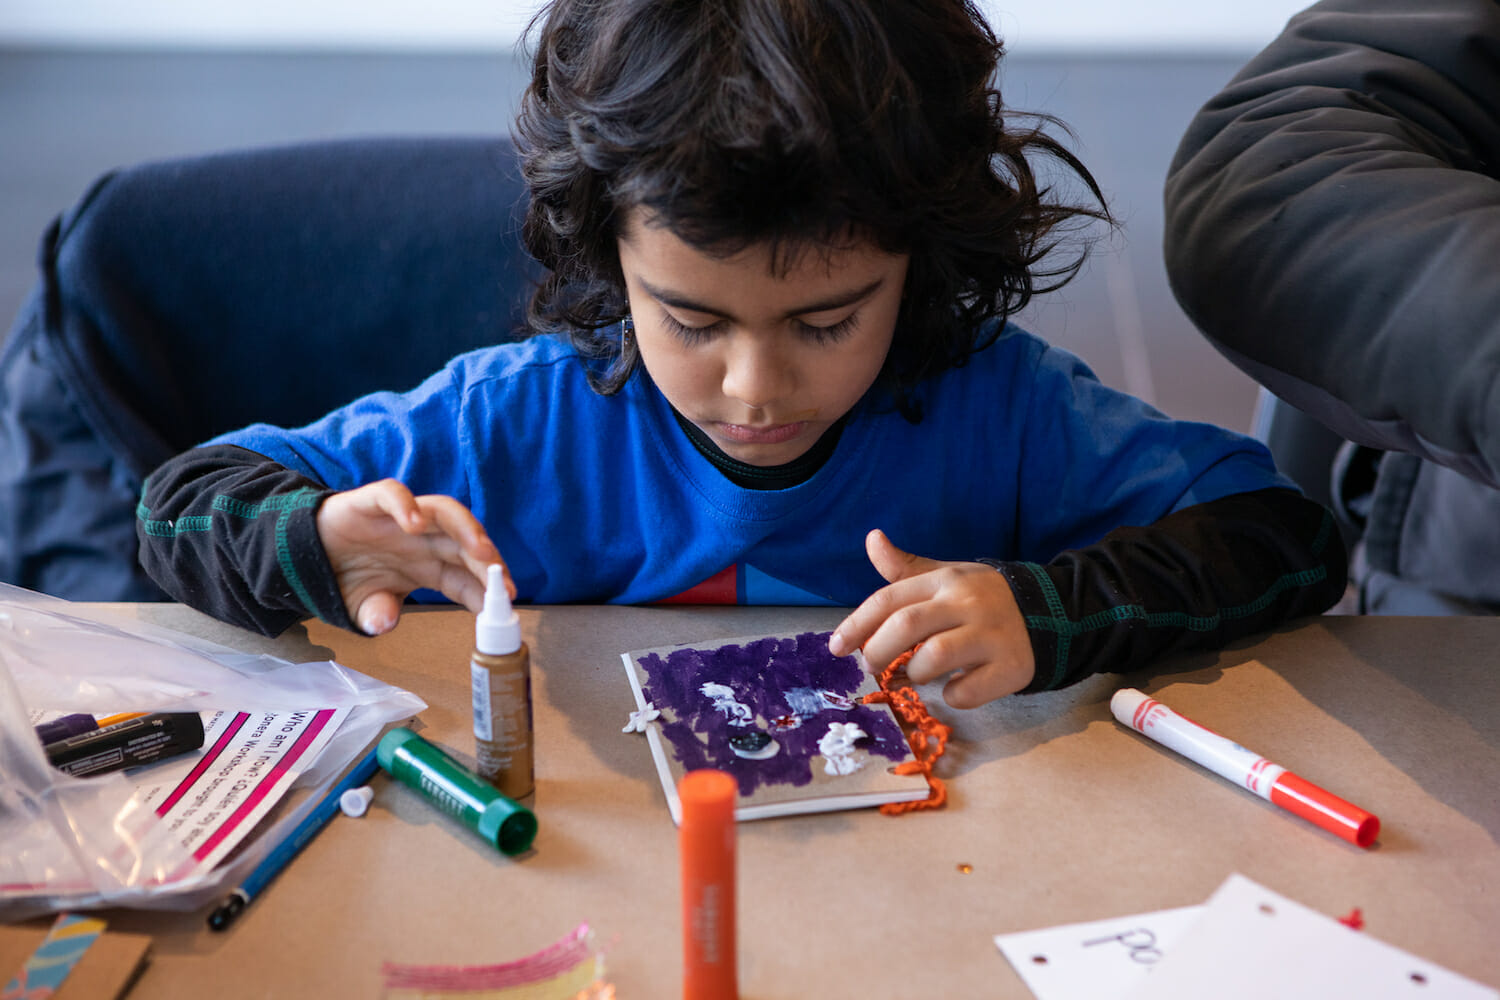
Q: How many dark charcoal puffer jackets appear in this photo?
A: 1